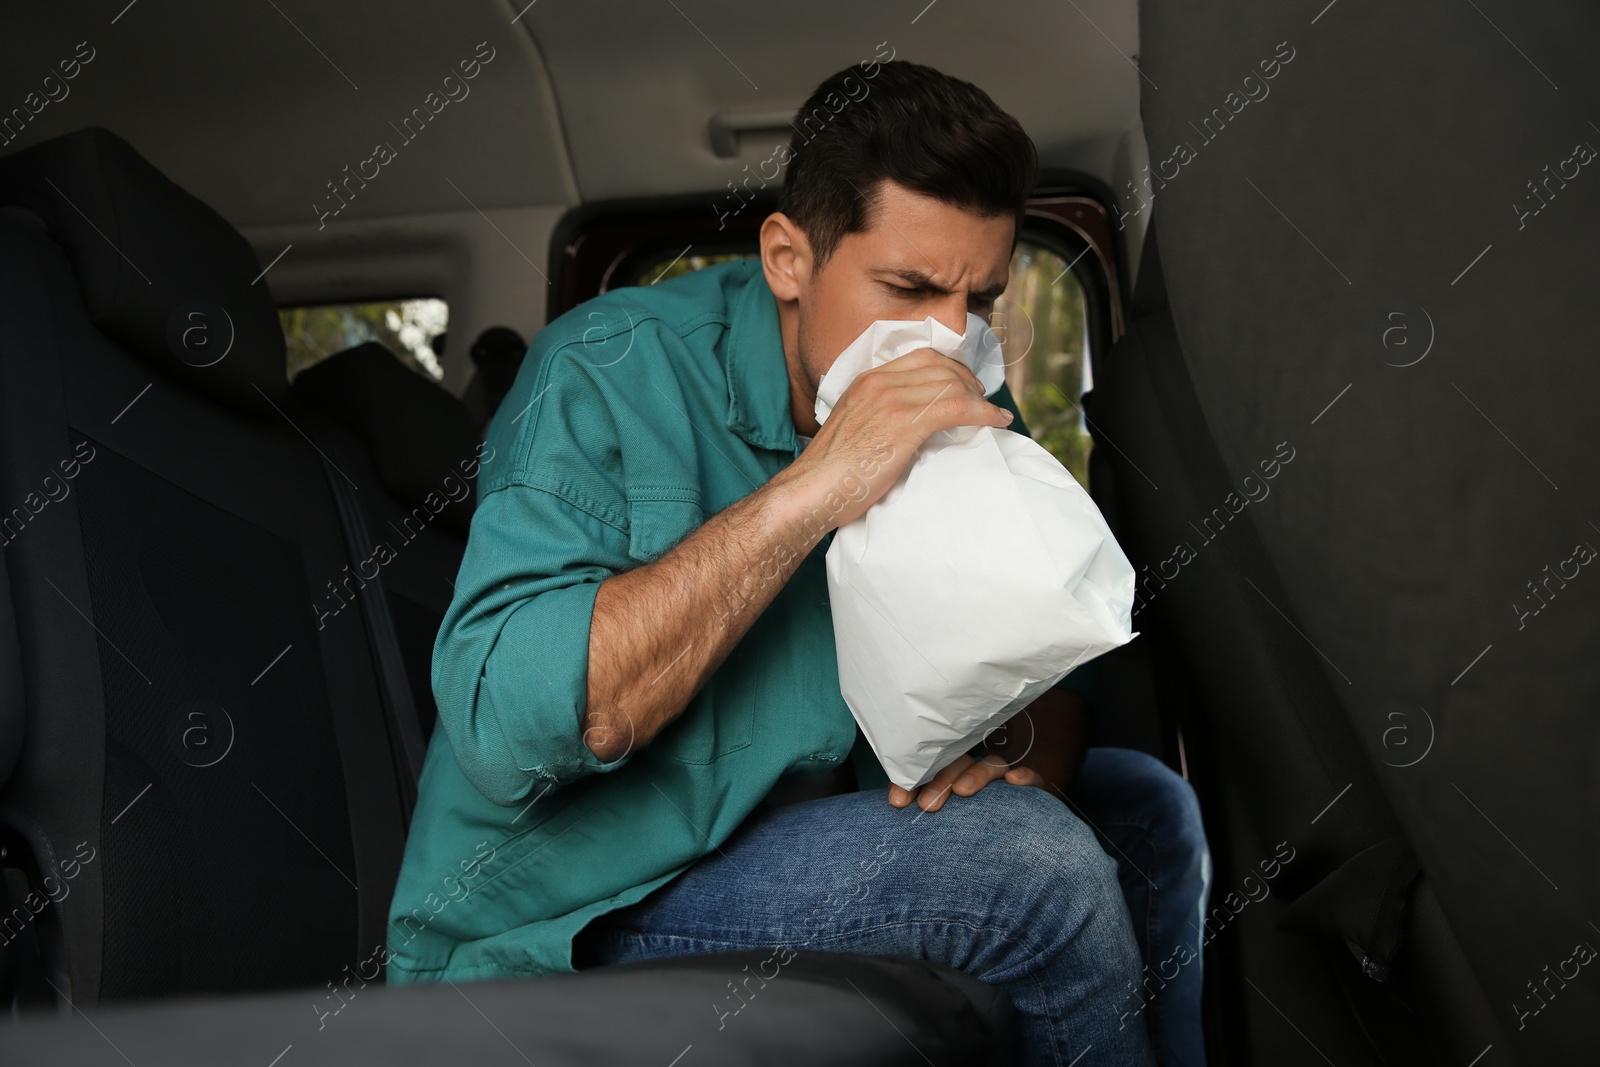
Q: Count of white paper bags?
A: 1